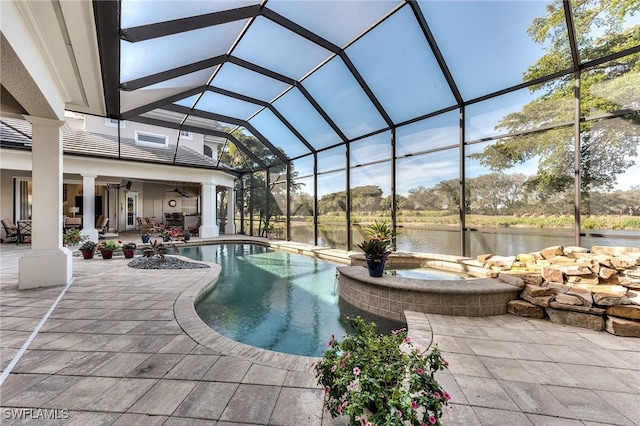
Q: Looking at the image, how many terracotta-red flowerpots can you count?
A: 3